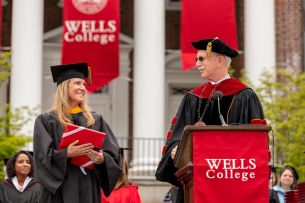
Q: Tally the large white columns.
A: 3